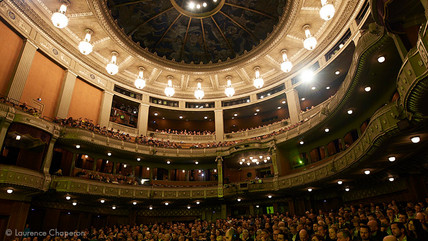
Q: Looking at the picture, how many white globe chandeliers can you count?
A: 11